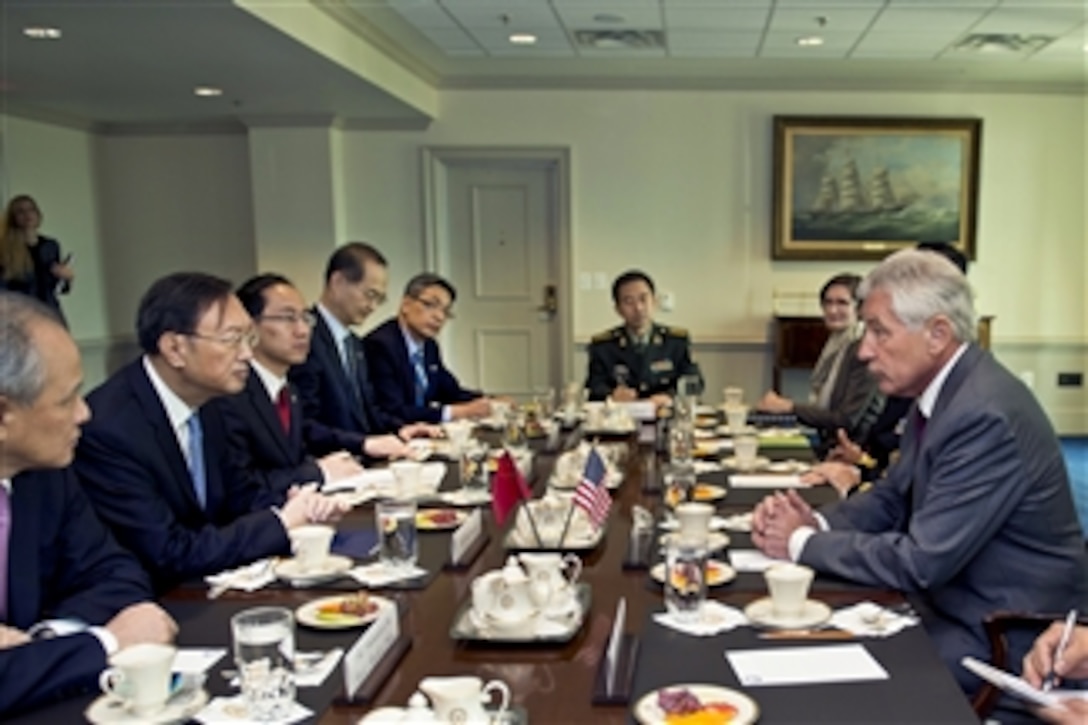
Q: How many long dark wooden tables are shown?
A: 1